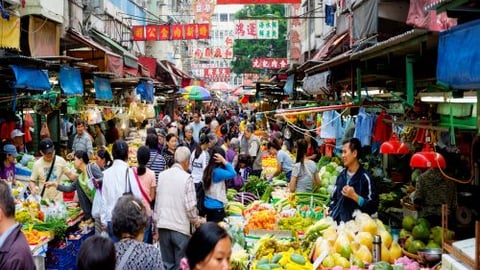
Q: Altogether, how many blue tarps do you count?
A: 5